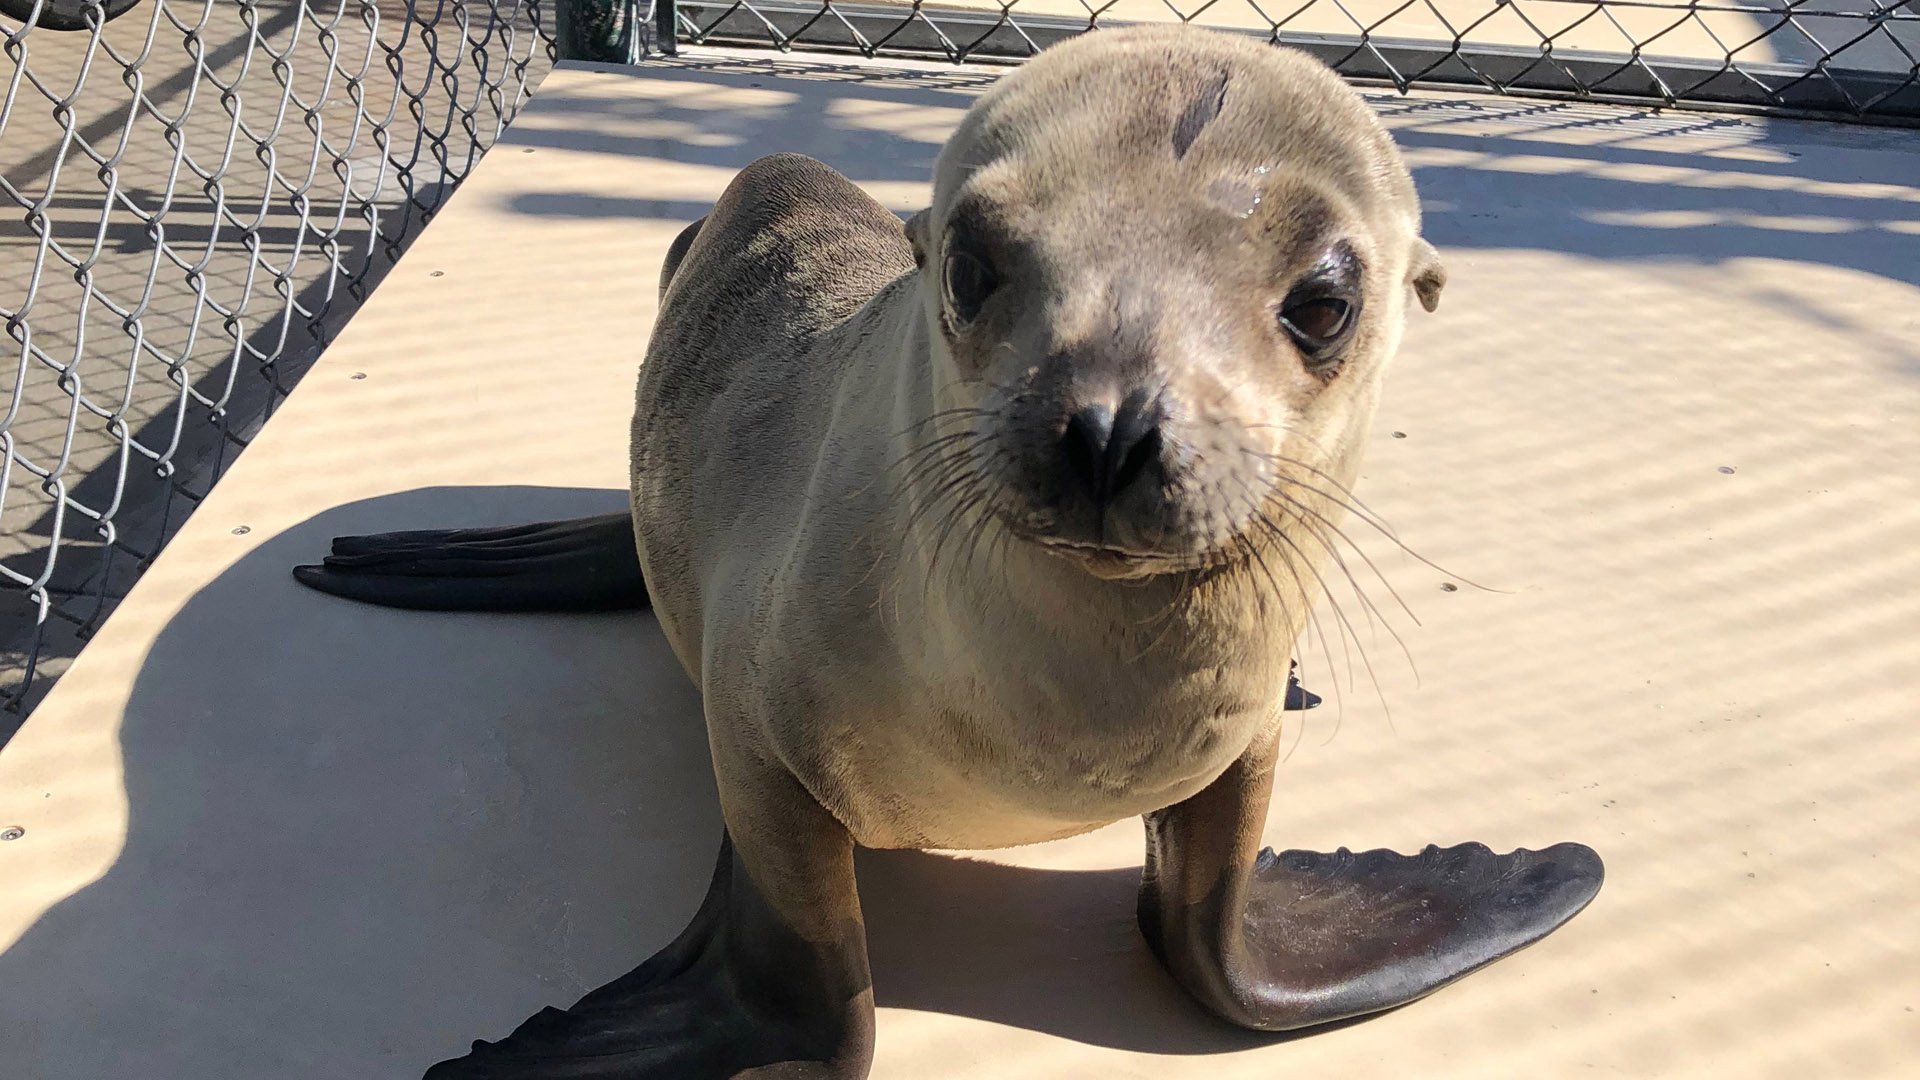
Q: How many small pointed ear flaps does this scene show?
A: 2